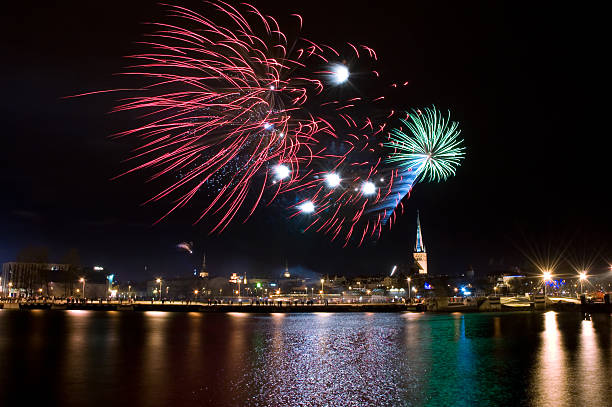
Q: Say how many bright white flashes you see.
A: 5